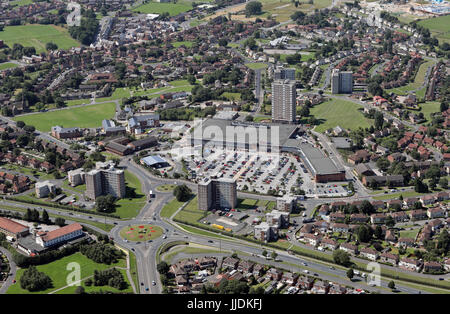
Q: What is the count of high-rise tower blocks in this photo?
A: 5